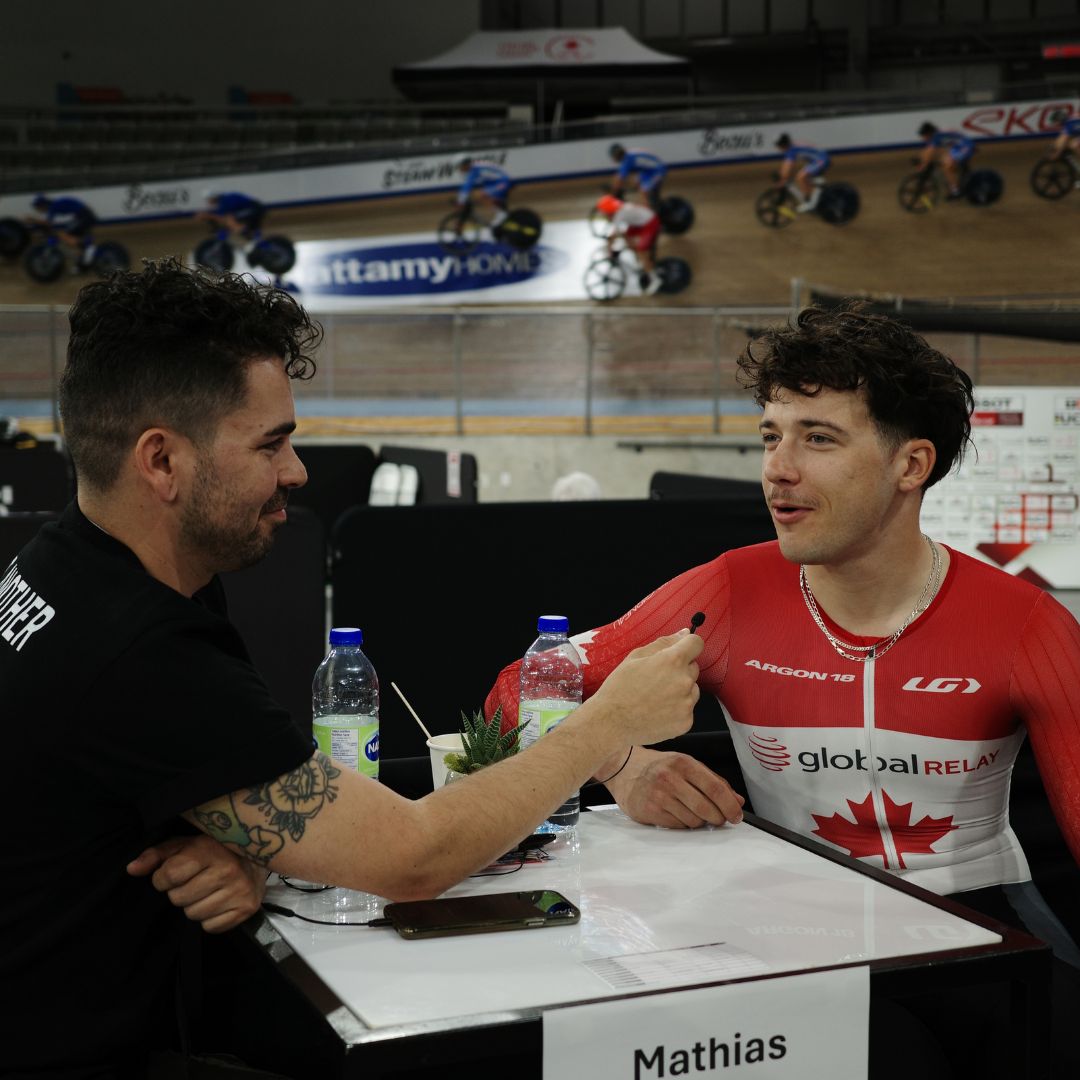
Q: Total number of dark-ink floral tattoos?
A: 1